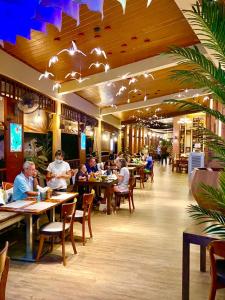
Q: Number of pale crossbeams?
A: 2